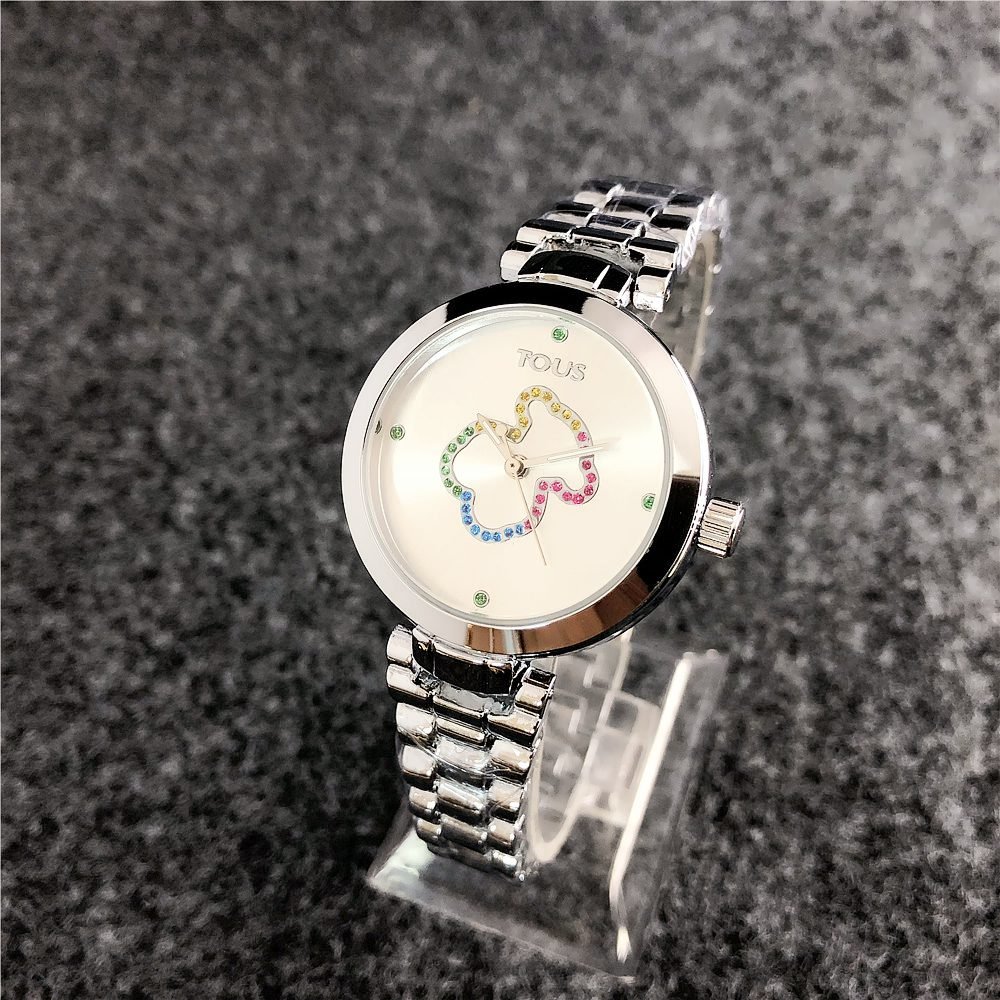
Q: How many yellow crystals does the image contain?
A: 11